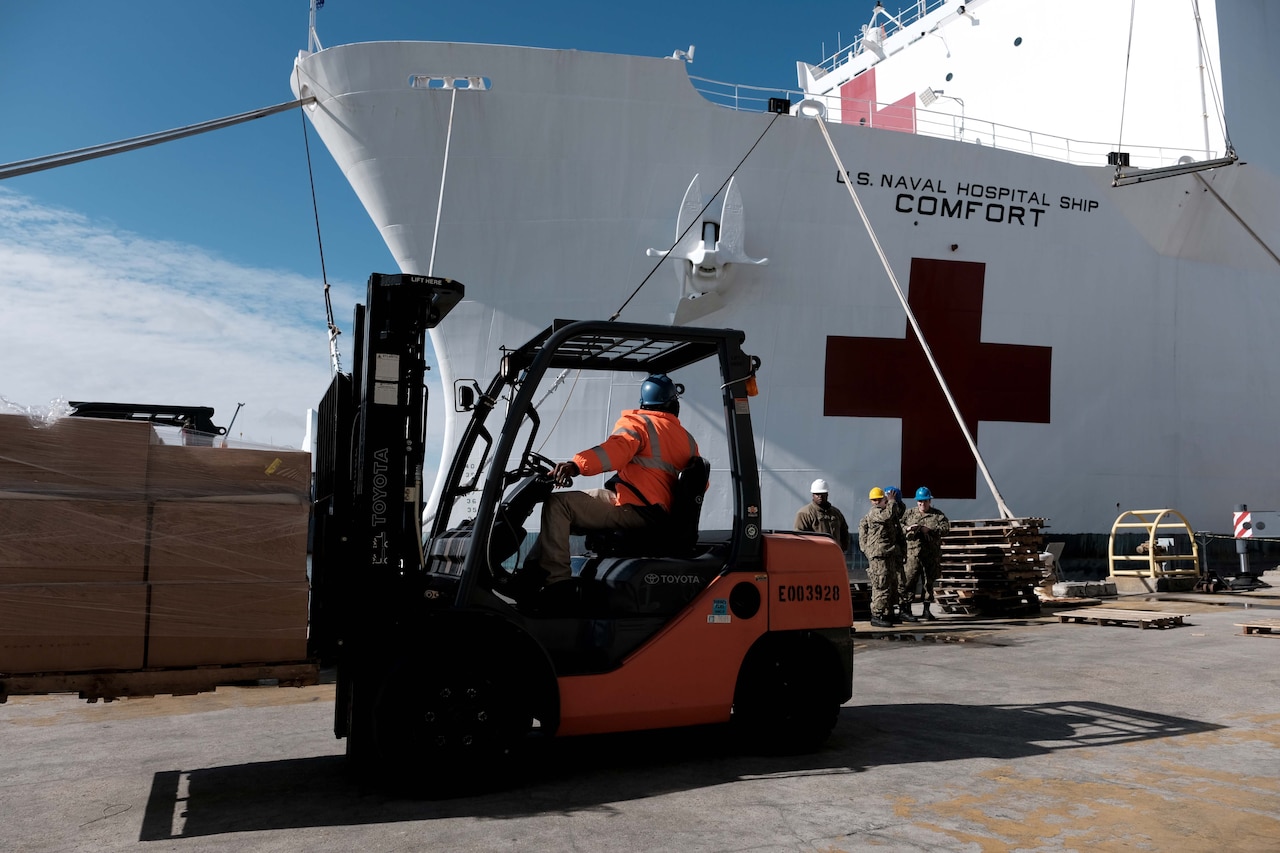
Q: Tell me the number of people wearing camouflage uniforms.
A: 3